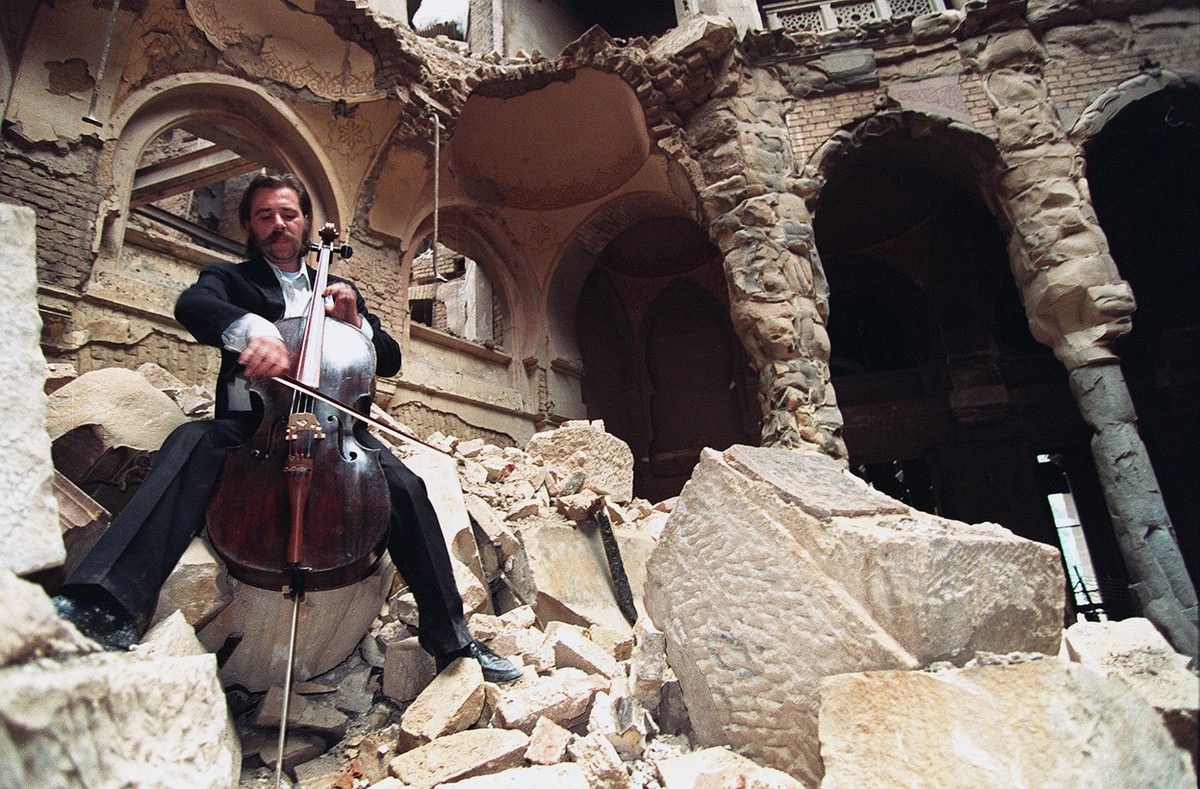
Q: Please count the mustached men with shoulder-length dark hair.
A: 1